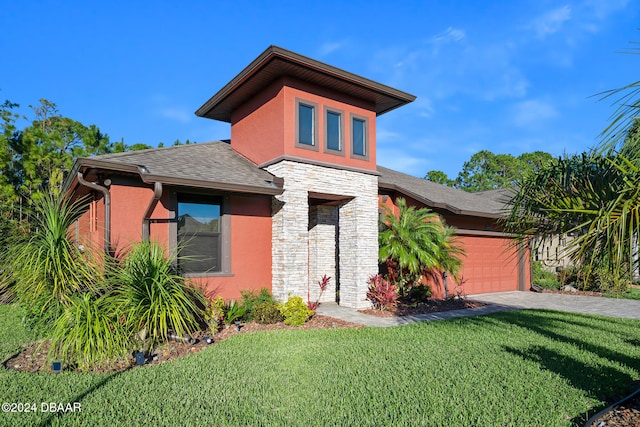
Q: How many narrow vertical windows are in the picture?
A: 3